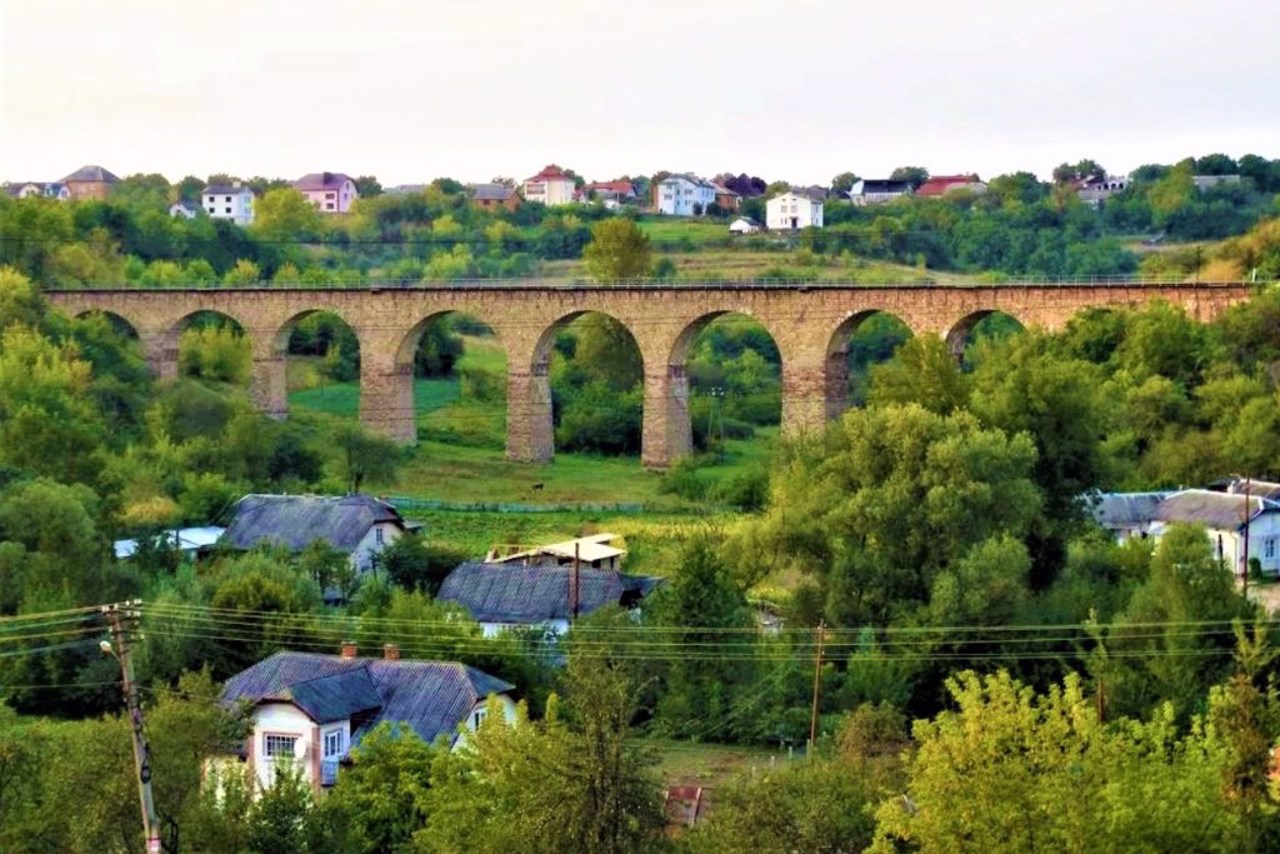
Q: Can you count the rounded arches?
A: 8